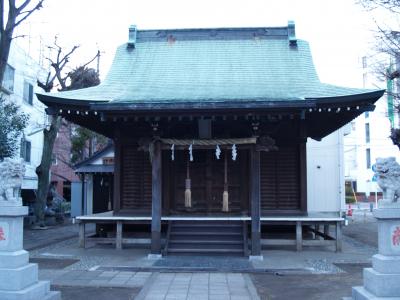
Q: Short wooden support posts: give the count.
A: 4